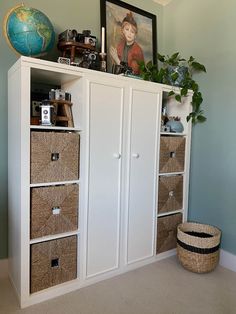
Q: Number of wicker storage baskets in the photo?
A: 7